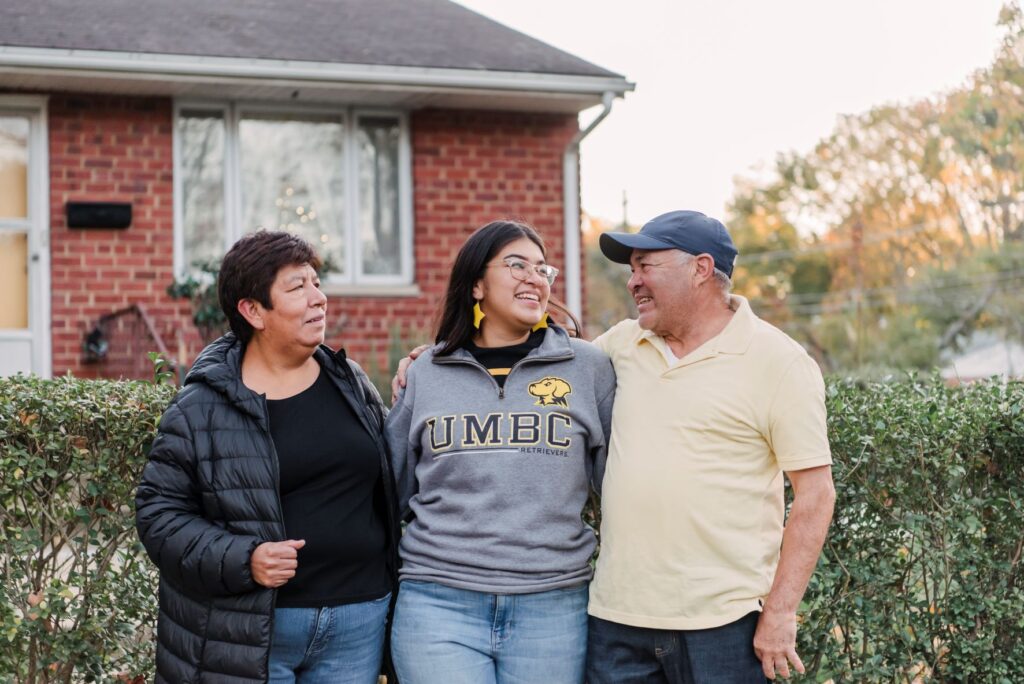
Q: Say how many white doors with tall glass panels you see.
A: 1